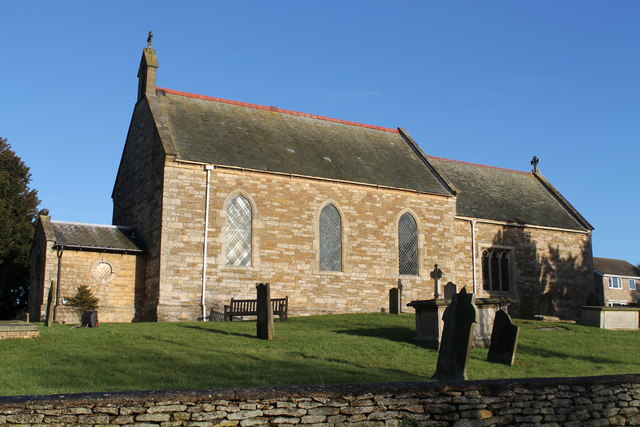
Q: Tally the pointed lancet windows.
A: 3